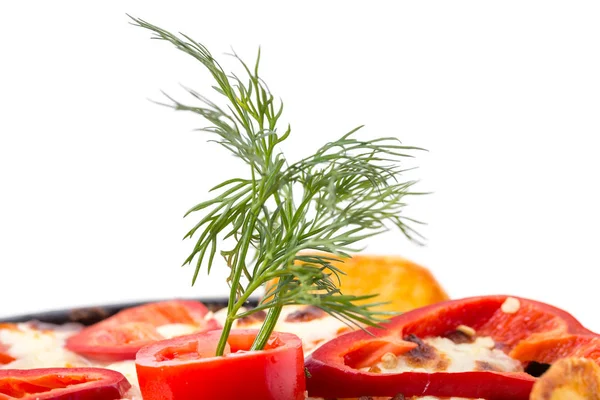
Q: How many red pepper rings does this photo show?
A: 4